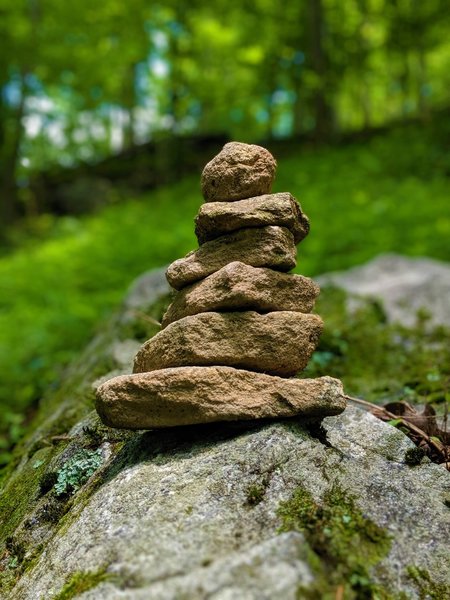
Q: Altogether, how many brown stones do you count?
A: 6